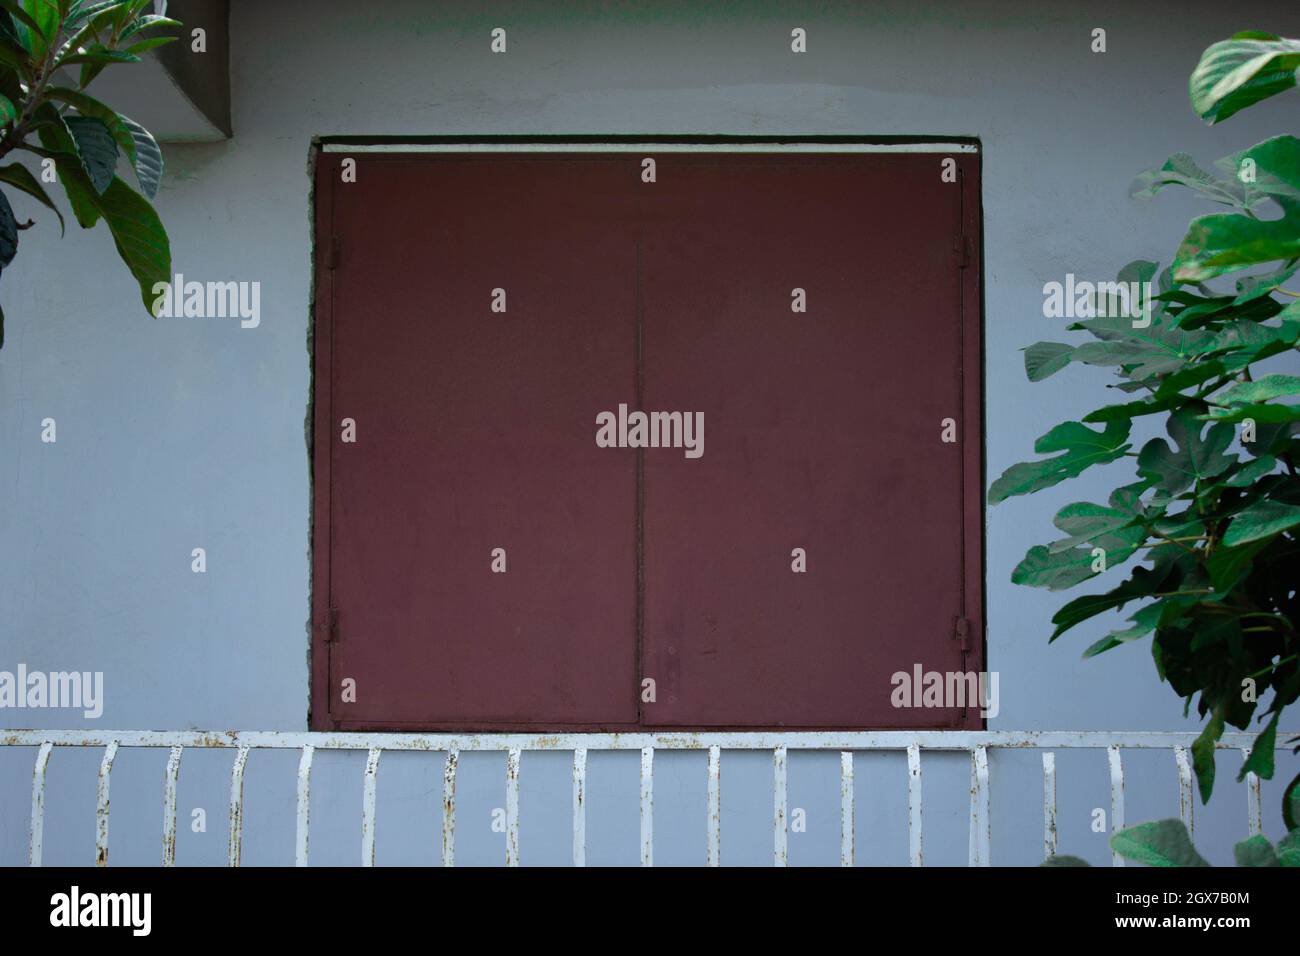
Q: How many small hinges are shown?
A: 4